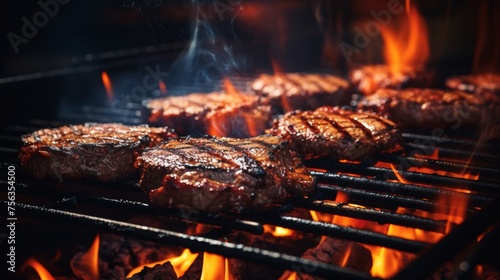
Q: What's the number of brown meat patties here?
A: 8